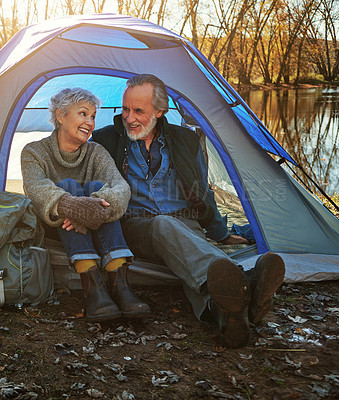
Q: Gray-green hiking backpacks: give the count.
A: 1